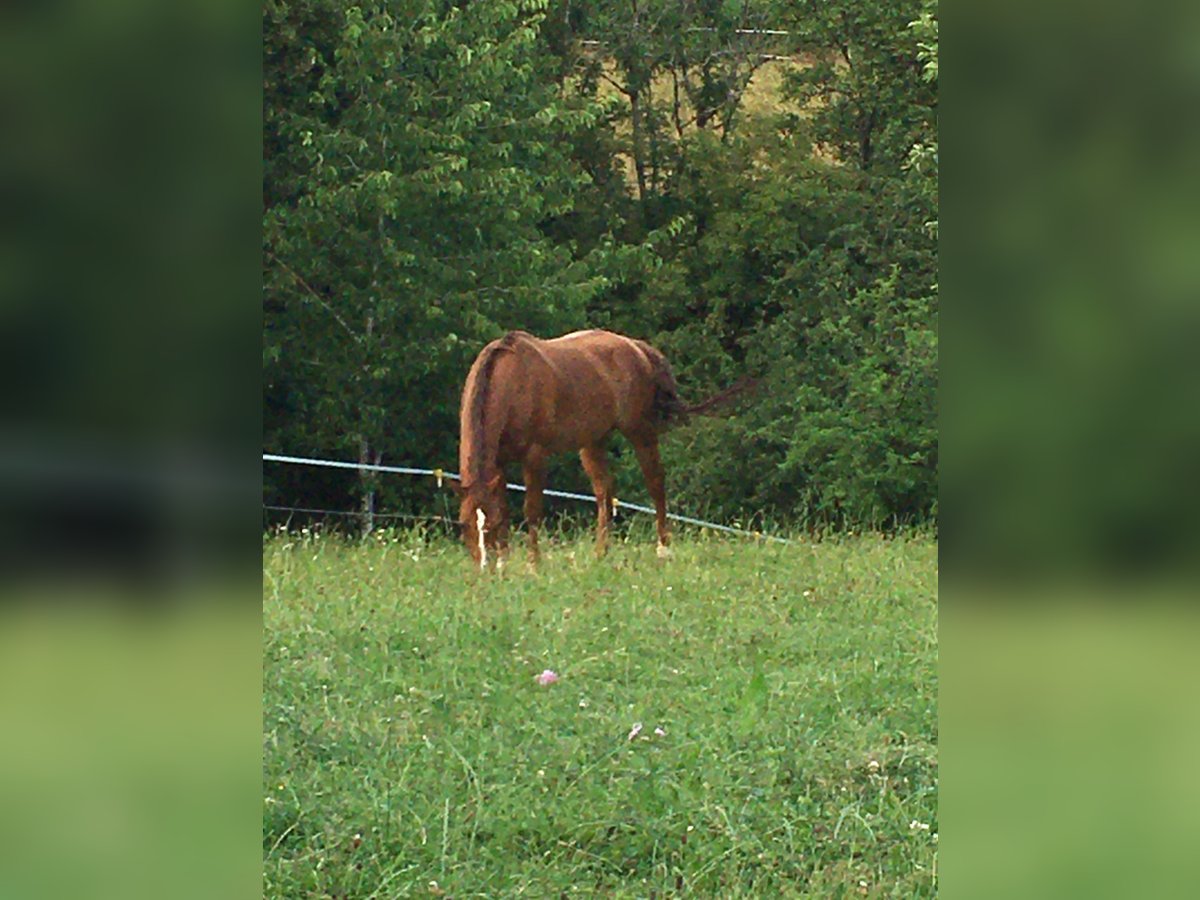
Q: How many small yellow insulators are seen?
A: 2